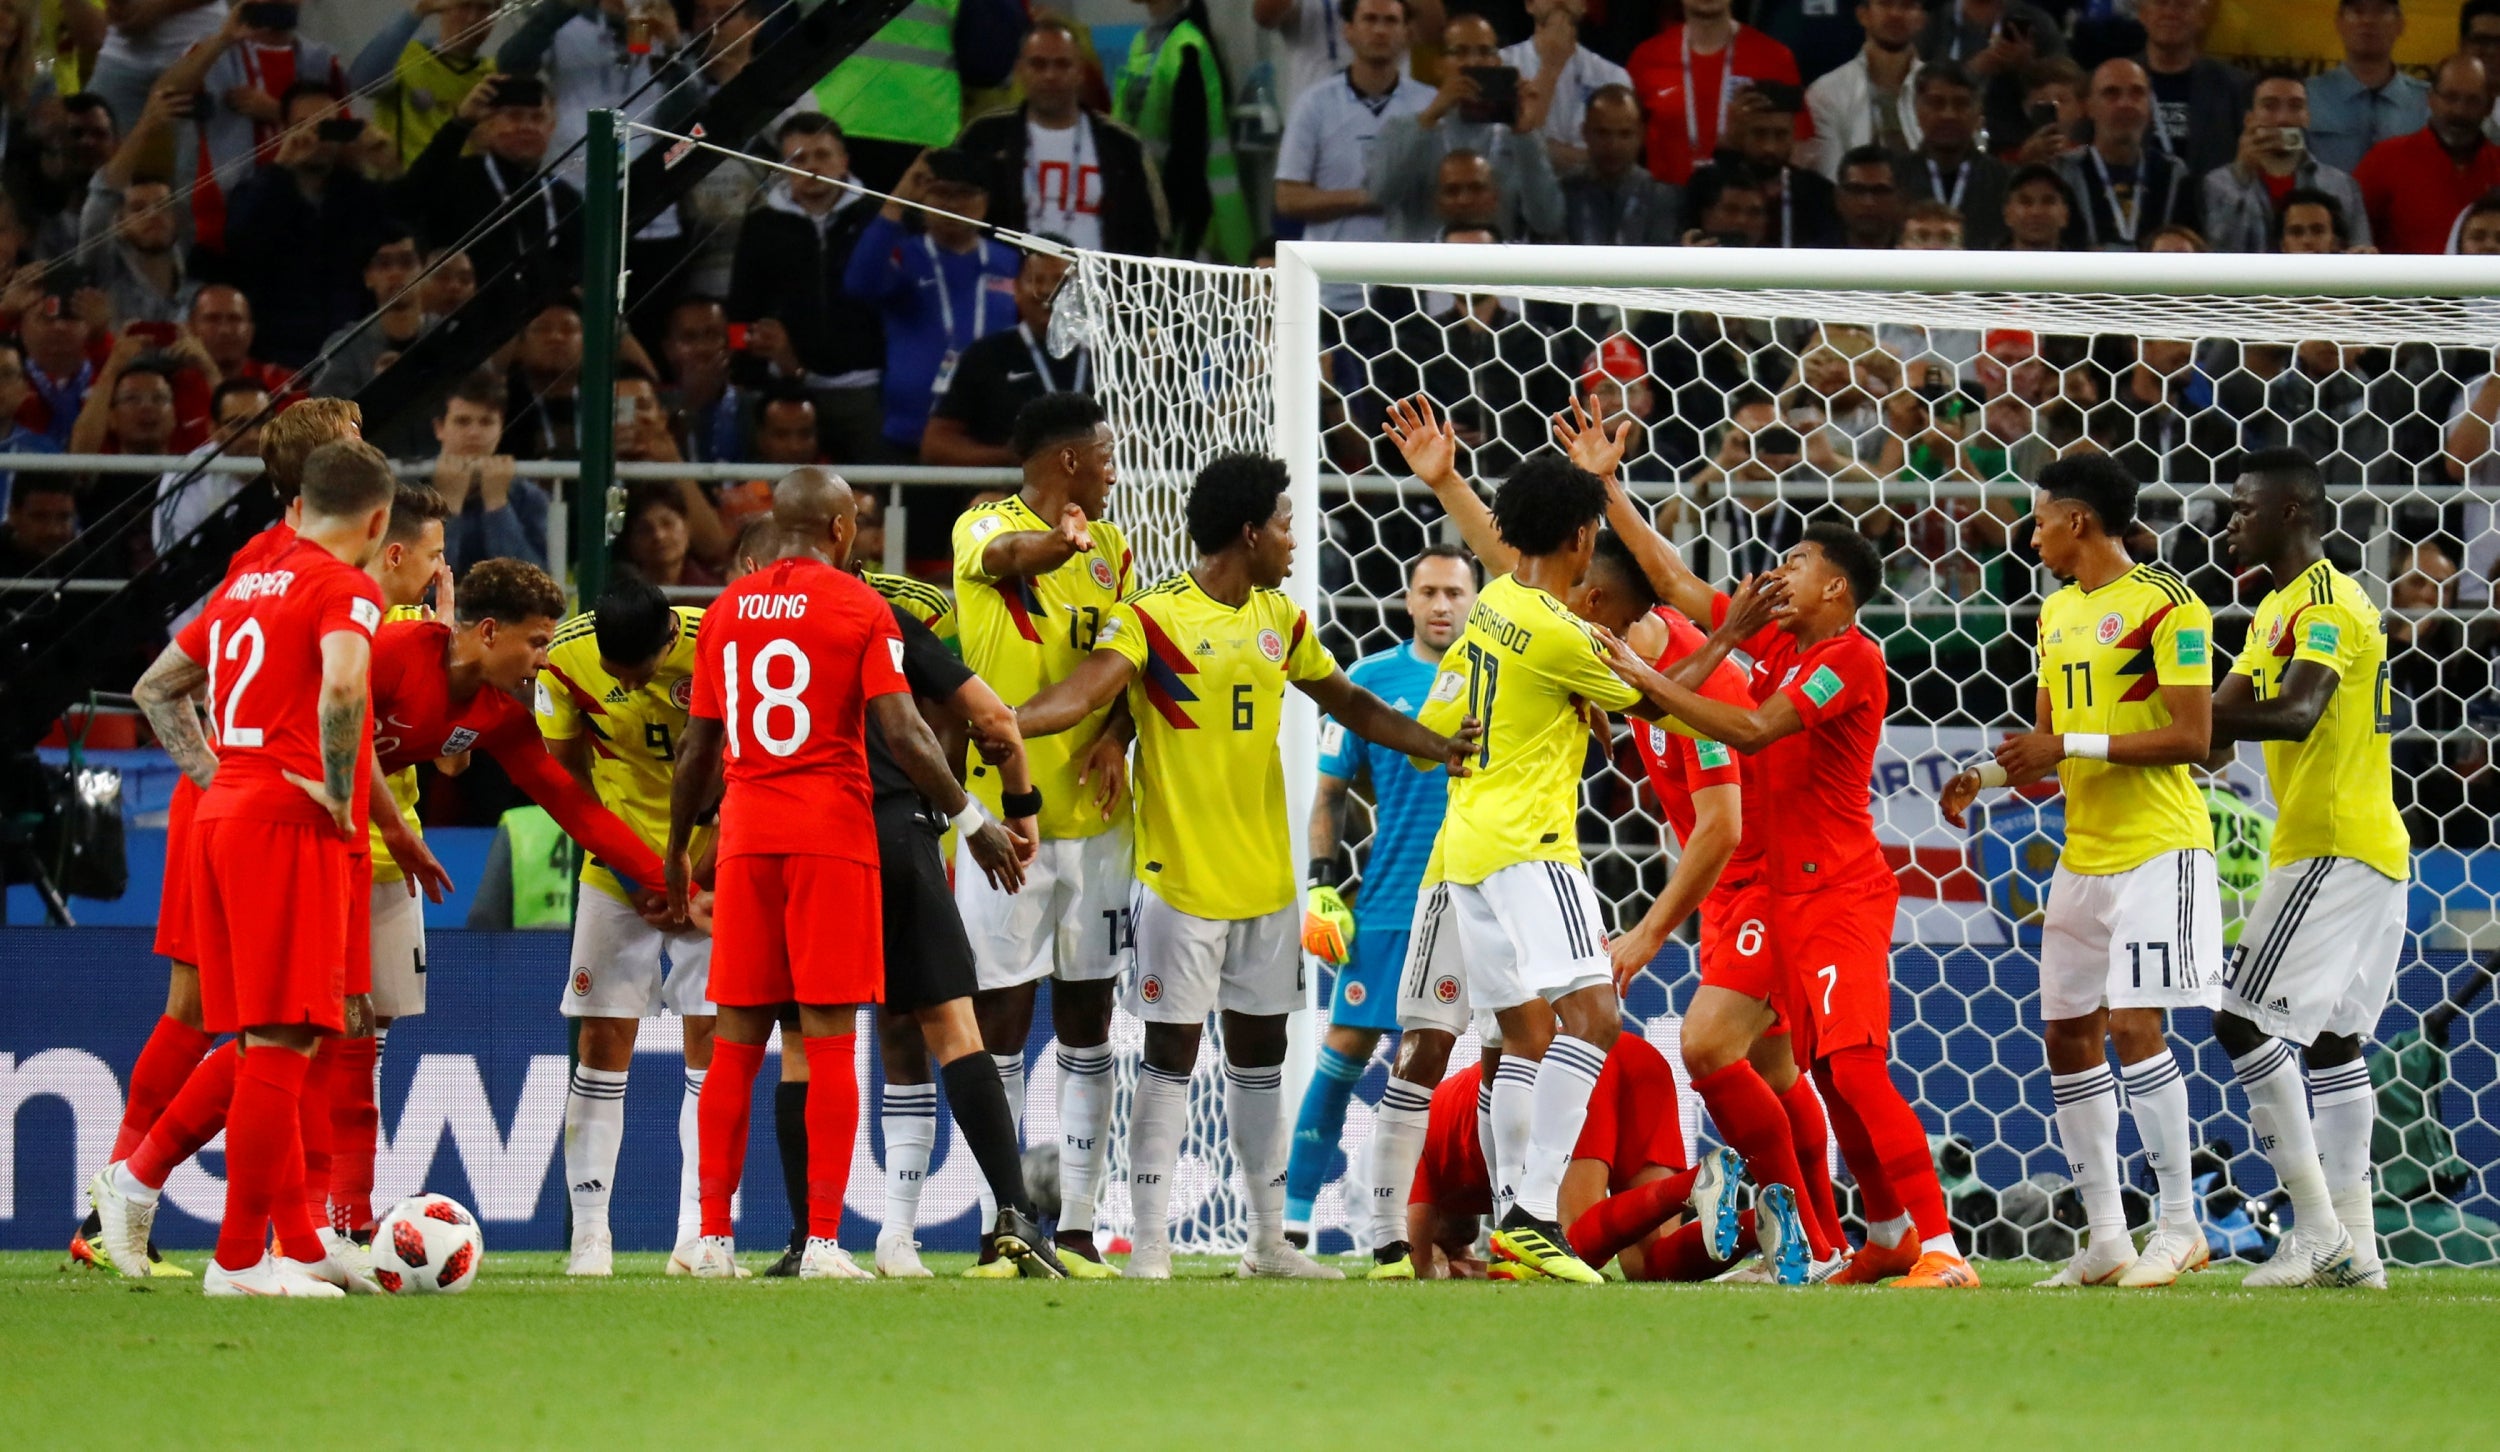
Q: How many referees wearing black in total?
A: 1